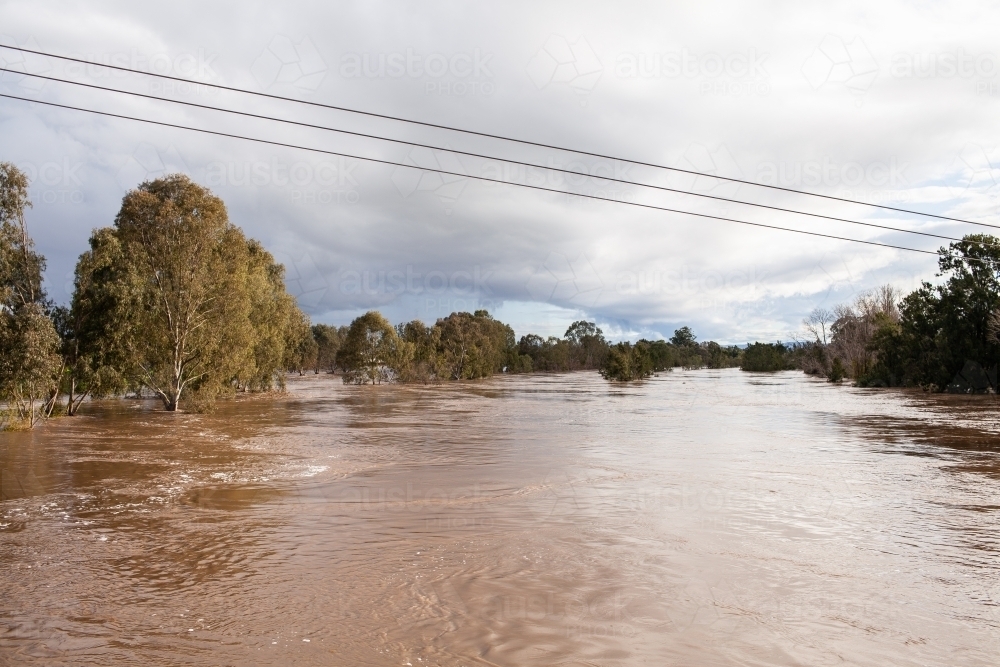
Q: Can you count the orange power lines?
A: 0